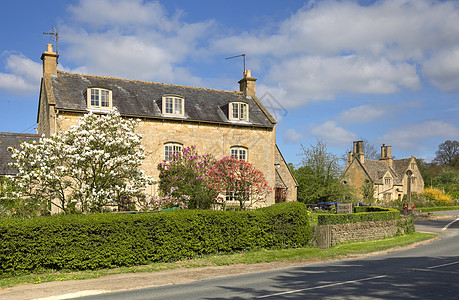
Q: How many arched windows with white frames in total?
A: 5